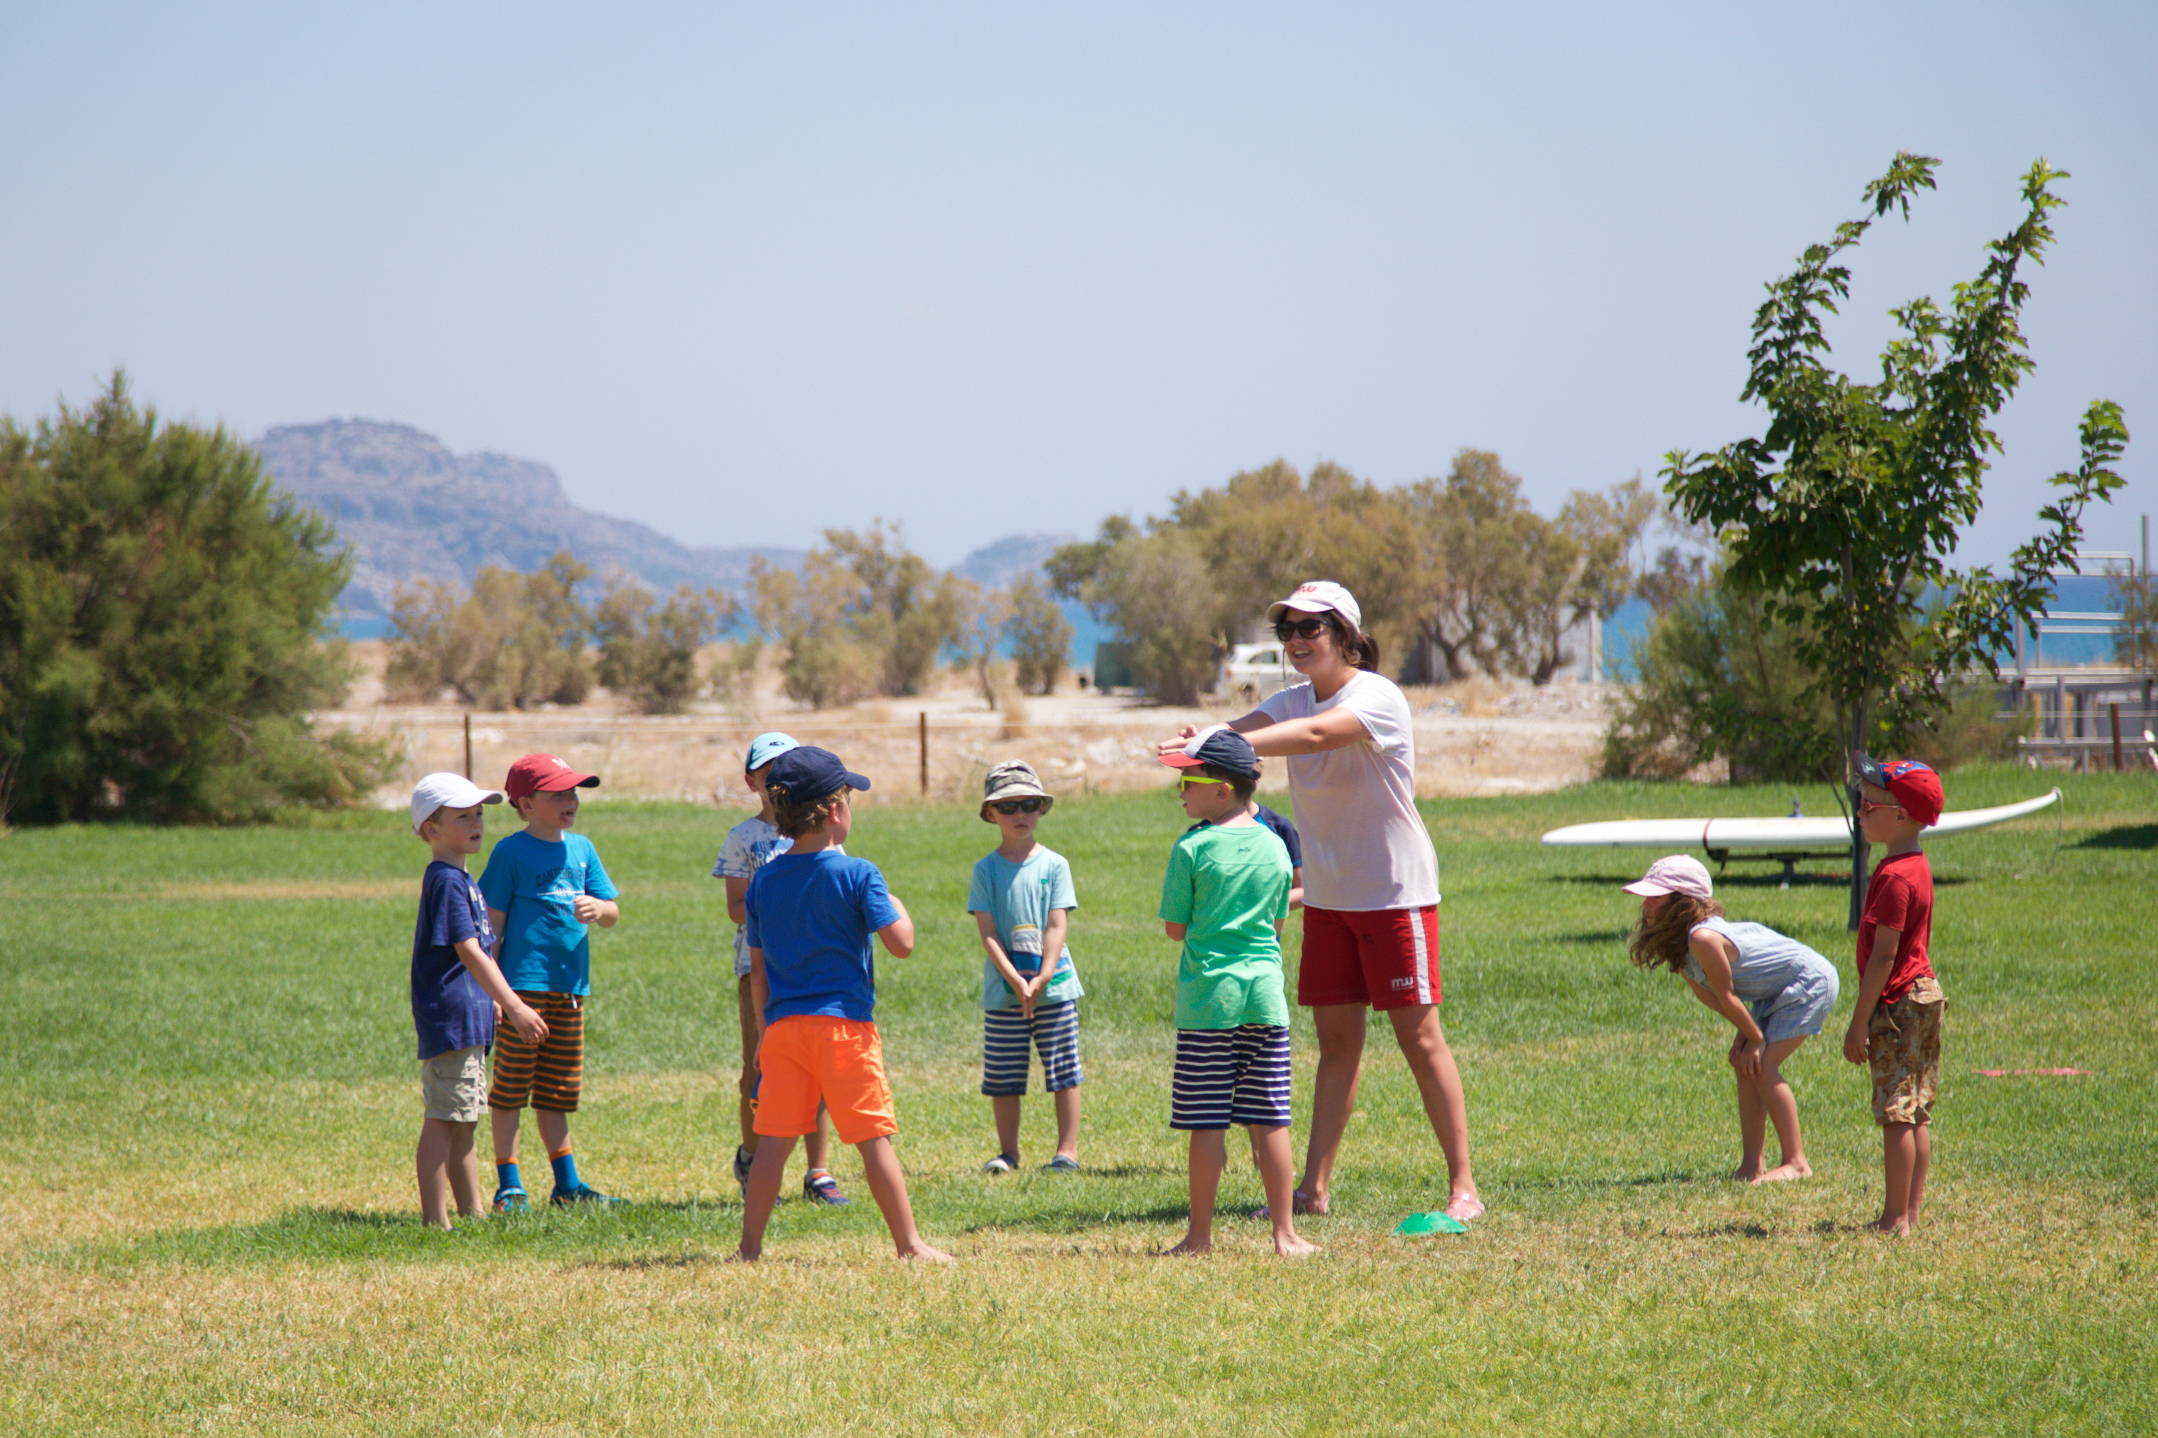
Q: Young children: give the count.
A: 9